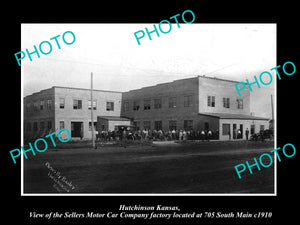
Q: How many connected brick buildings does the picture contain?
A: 2